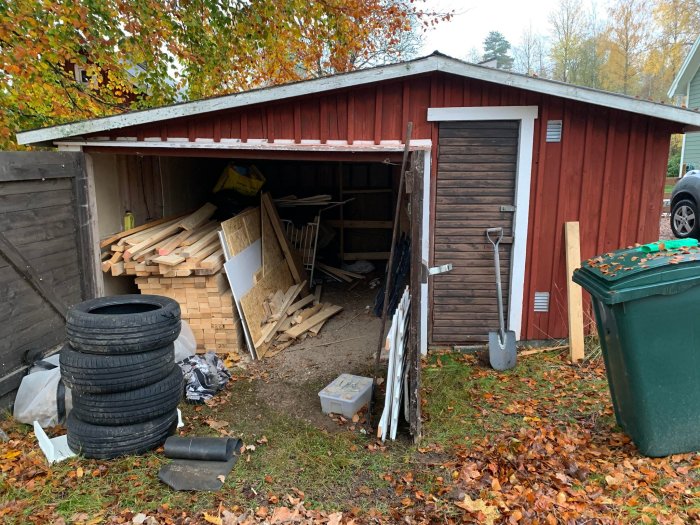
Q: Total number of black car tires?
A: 5